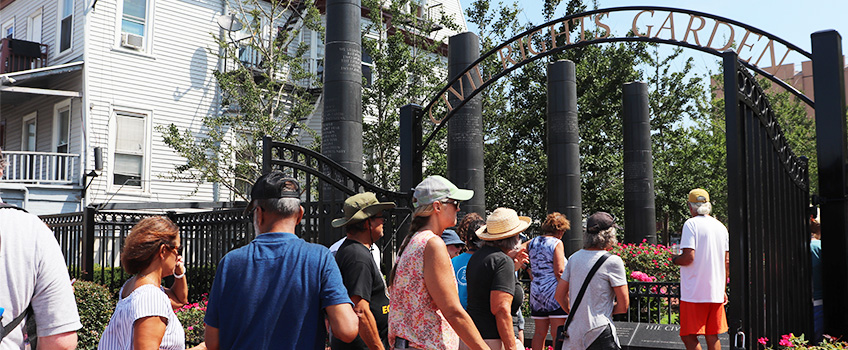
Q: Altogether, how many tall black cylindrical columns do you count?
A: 4